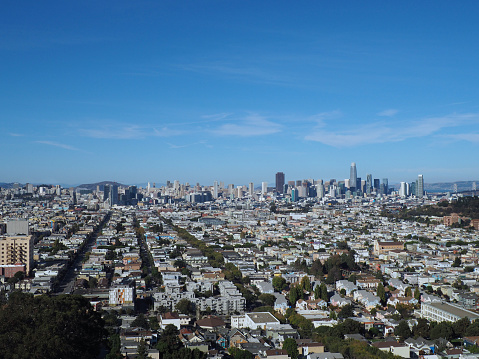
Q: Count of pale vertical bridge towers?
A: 2